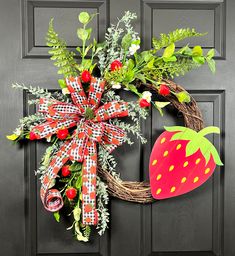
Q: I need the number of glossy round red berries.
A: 8